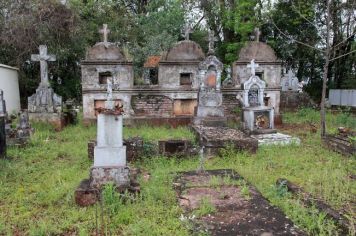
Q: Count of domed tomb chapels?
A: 3